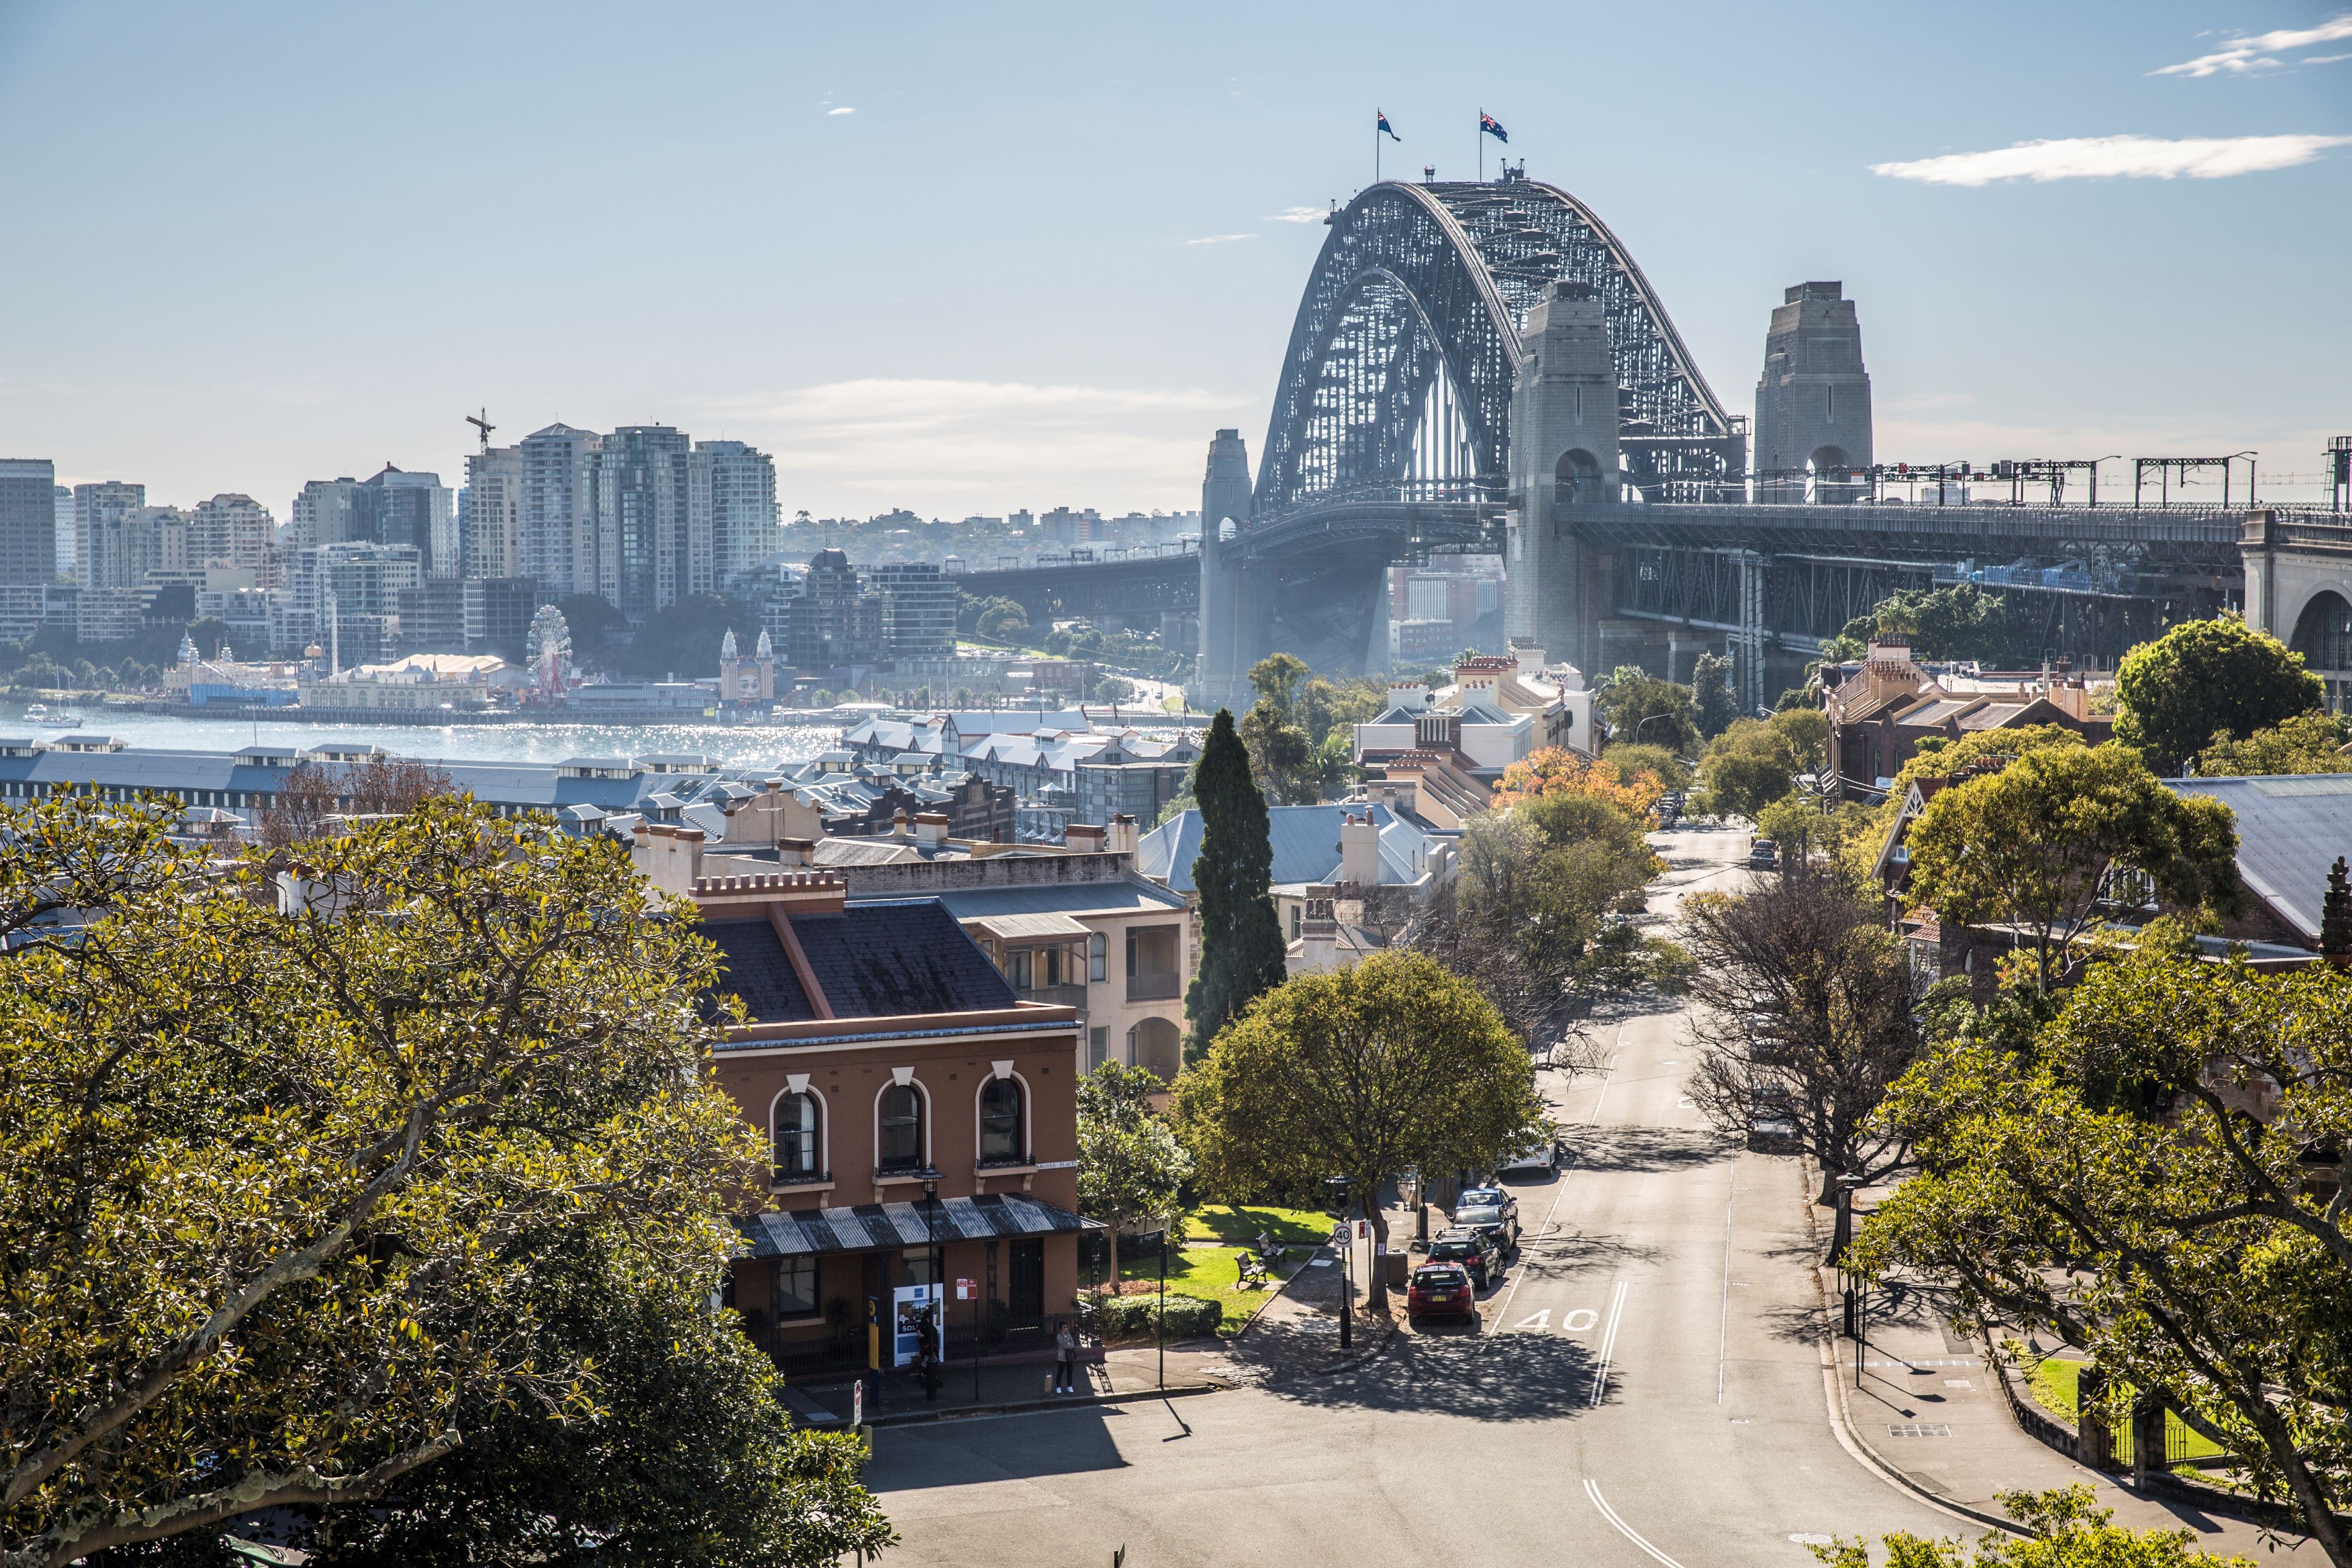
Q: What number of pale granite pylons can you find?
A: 3